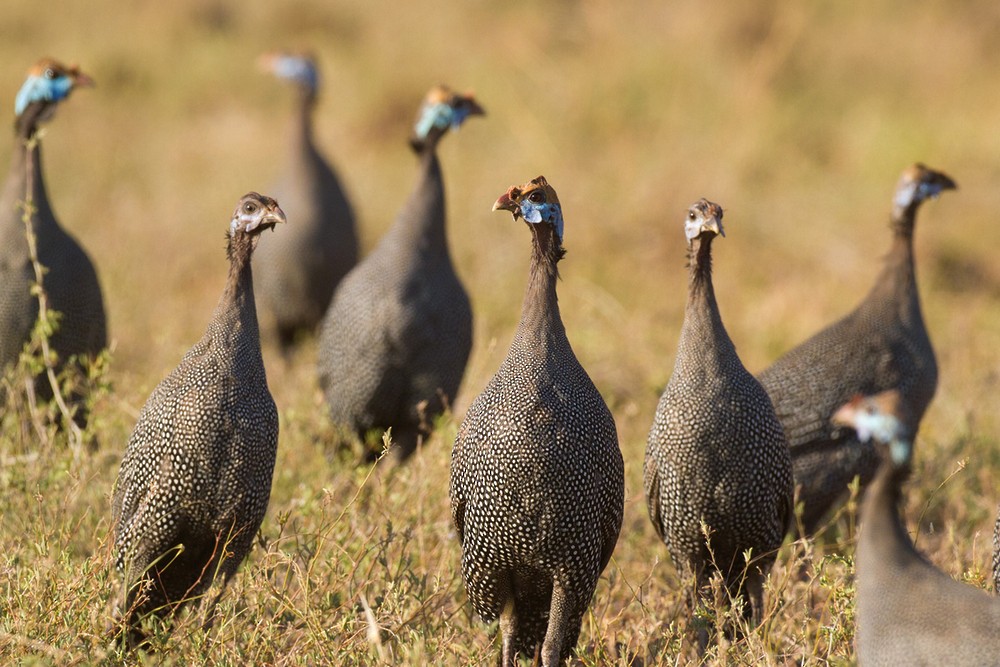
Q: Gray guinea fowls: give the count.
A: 8